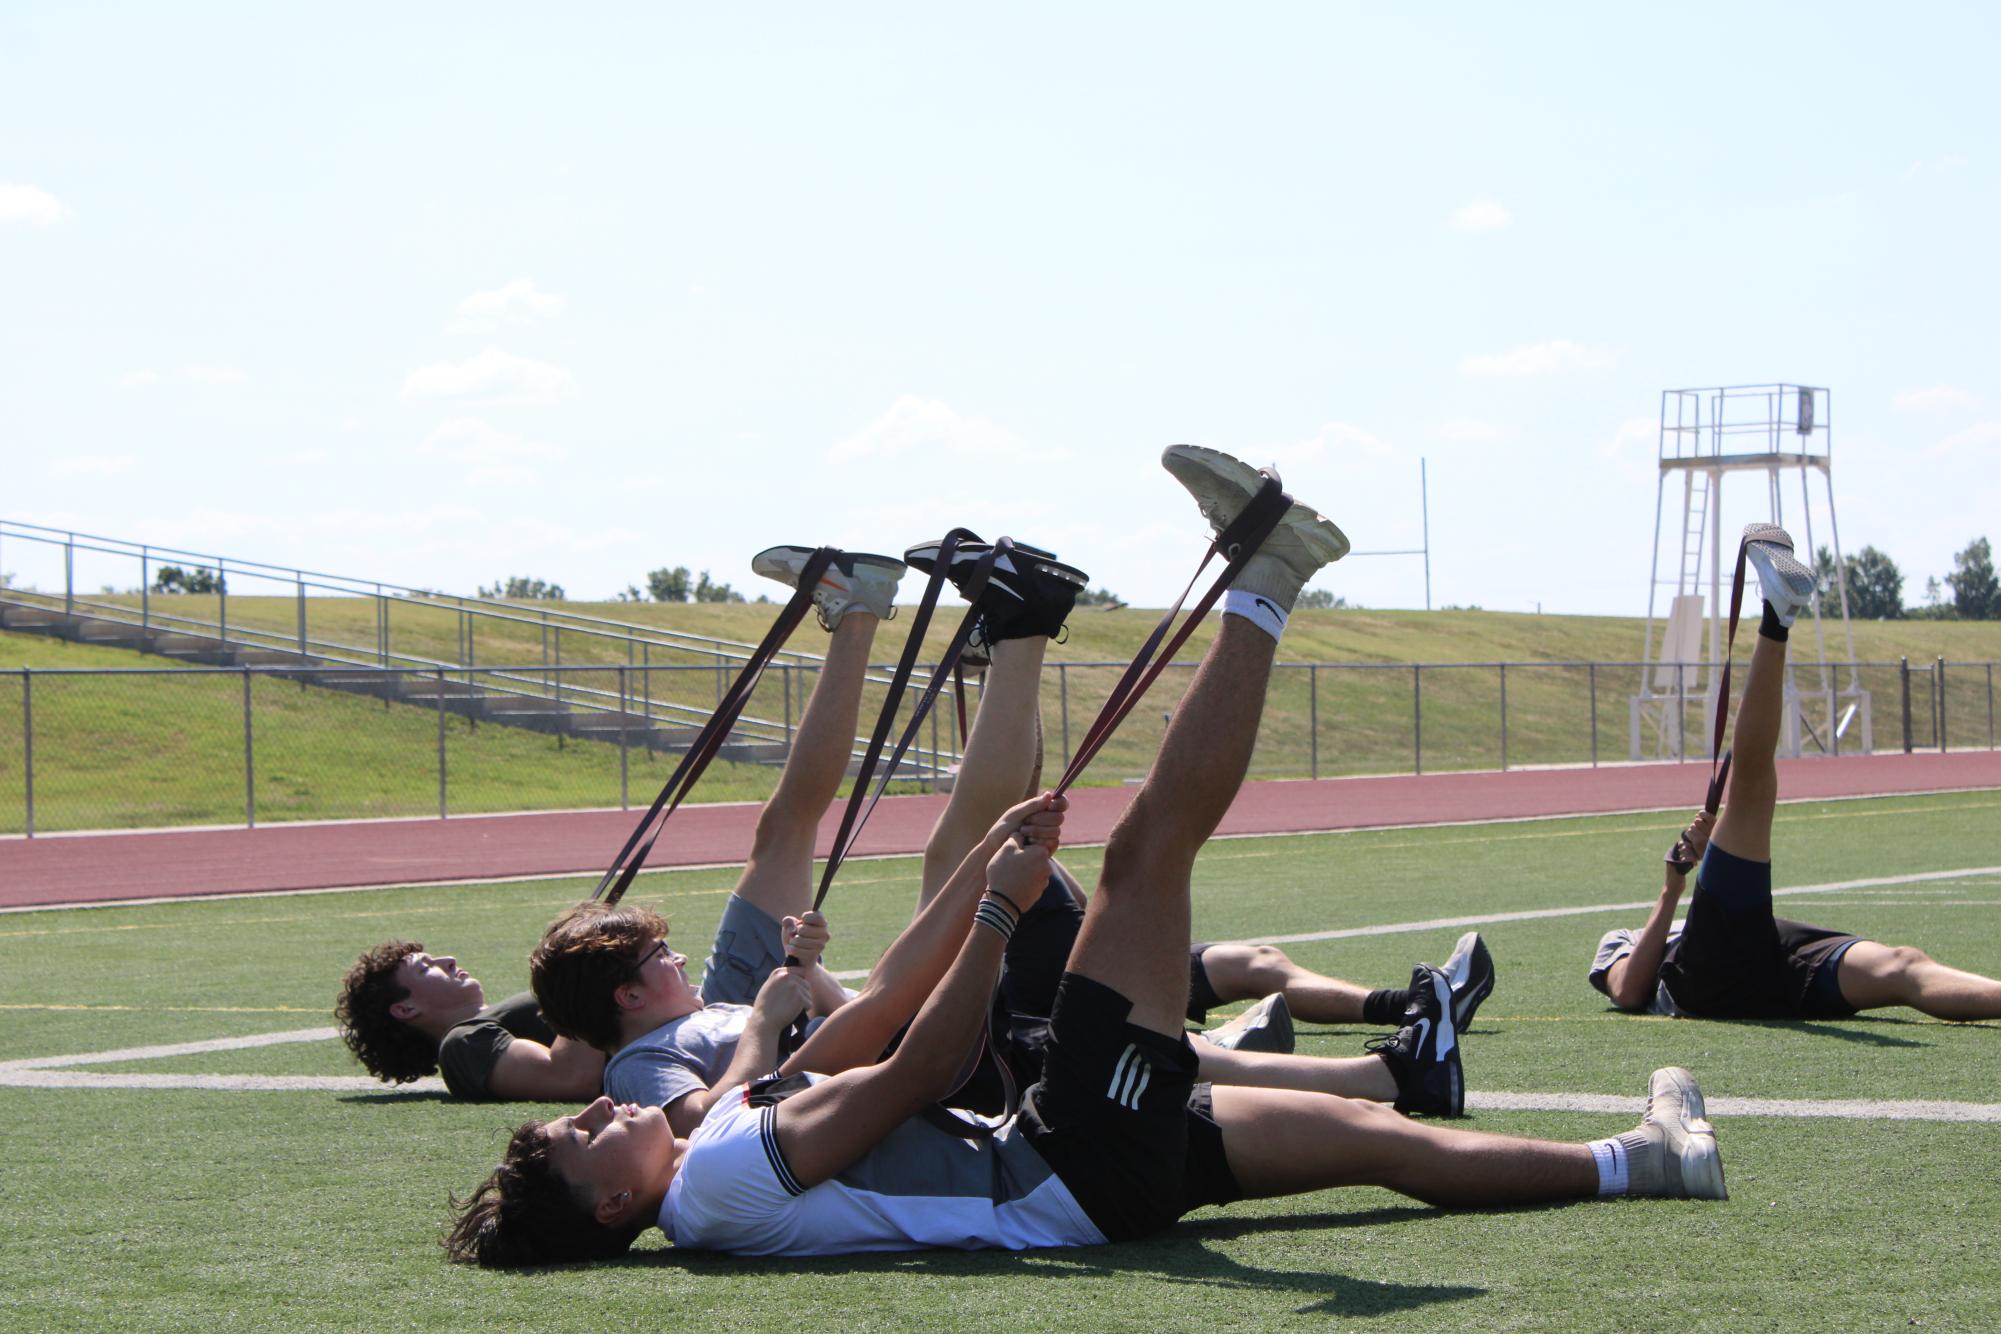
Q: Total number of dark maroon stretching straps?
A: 5